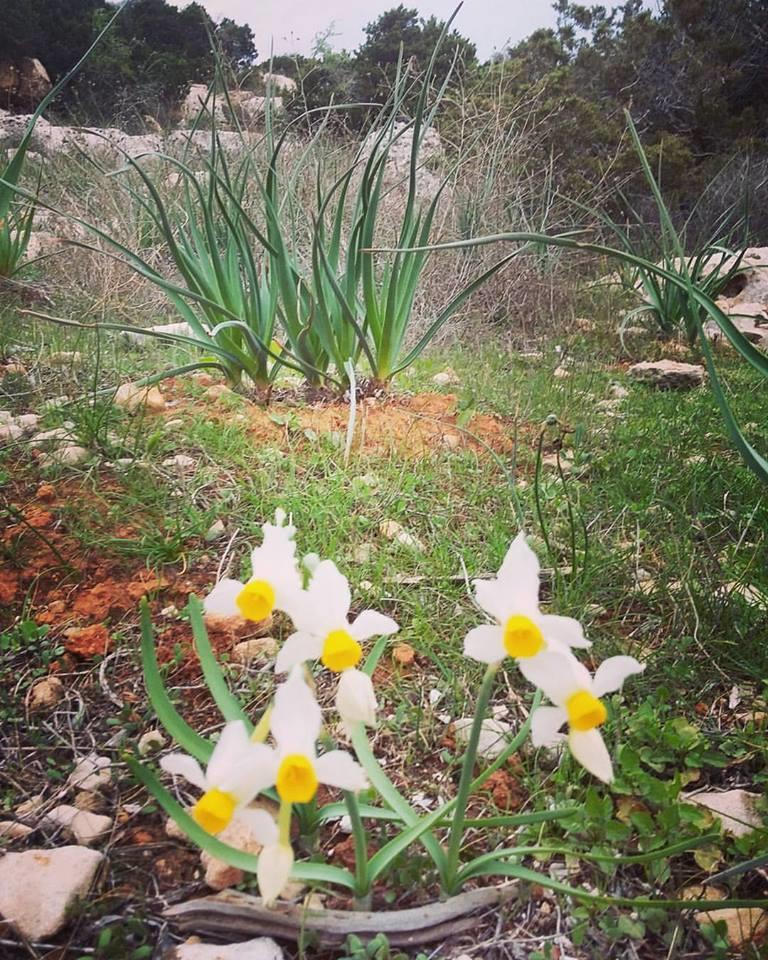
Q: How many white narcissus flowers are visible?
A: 6